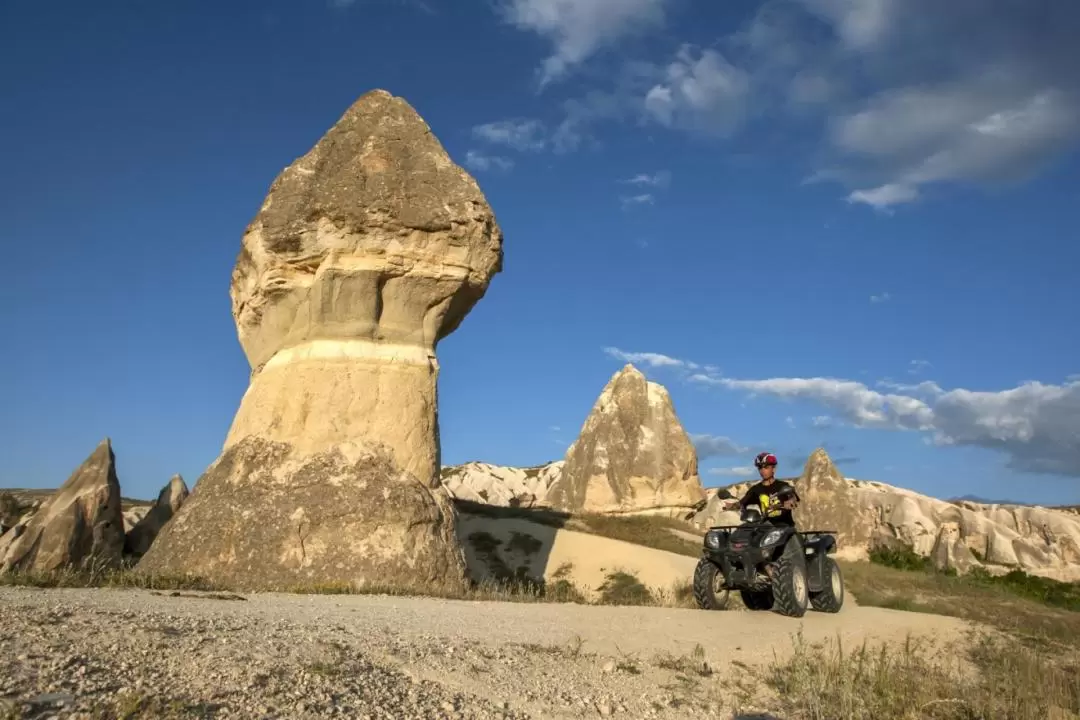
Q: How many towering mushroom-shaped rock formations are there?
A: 1